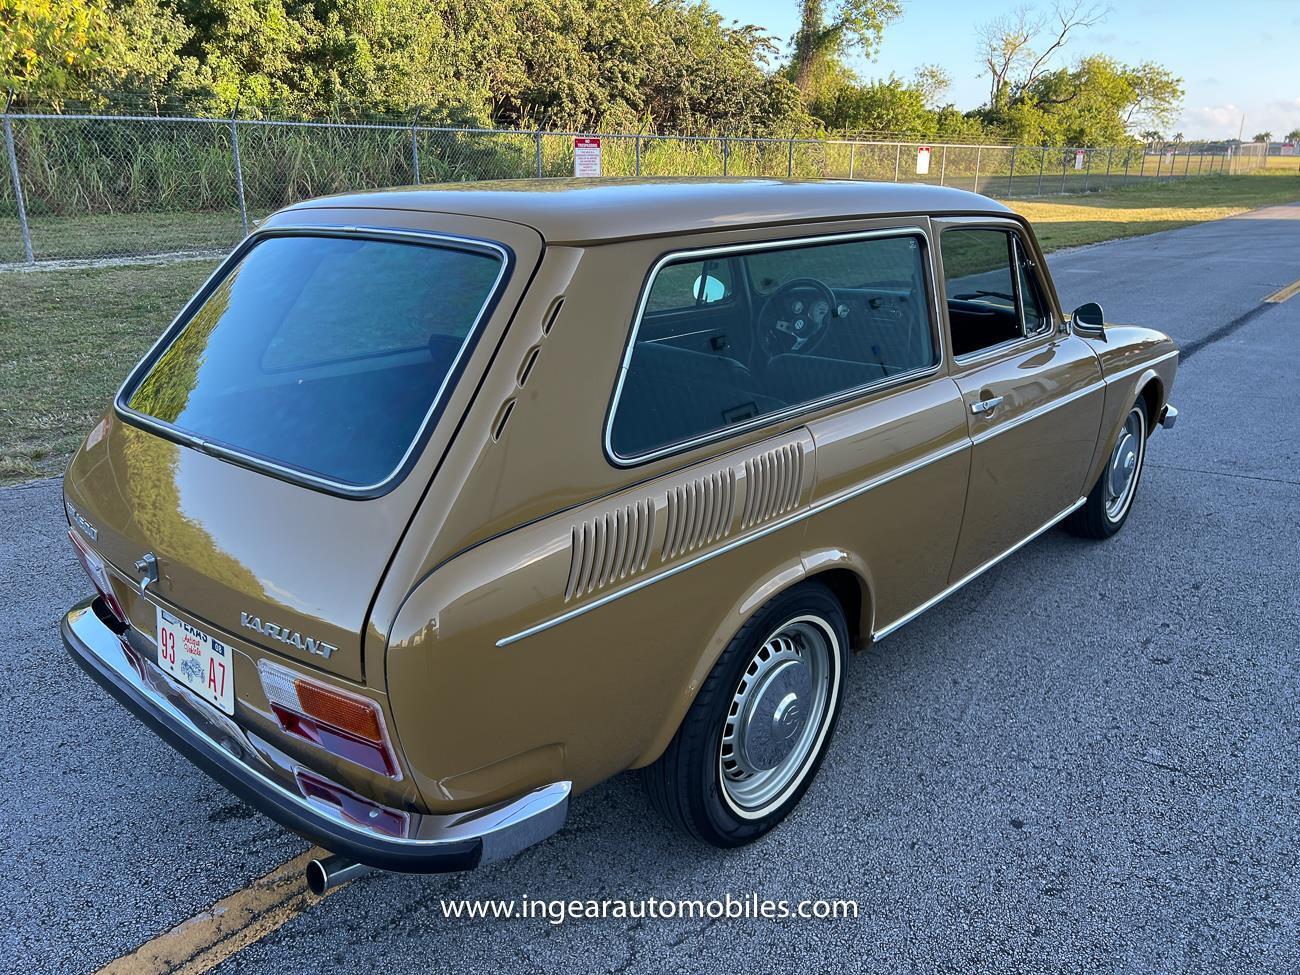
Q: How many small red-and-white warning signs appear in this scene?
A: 3